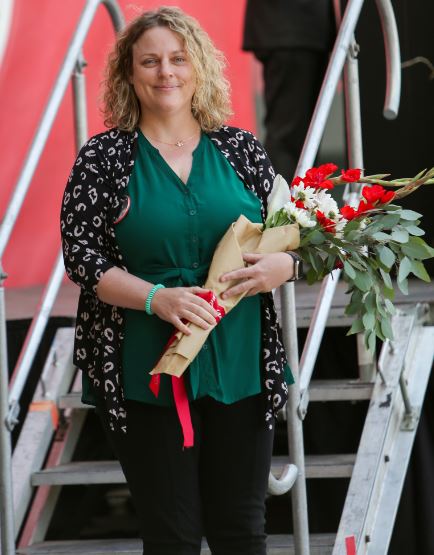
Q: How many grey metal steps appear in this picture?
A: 3